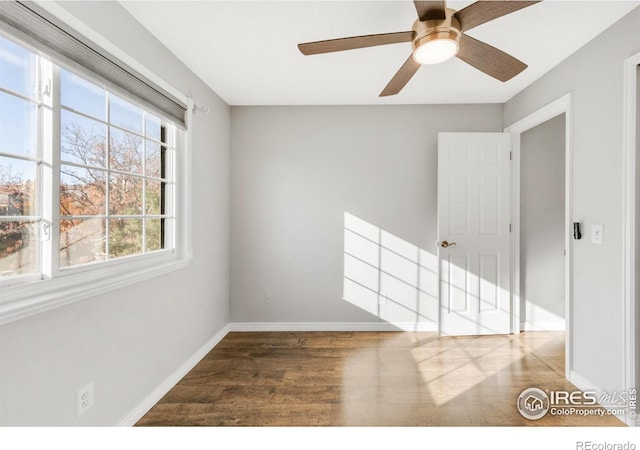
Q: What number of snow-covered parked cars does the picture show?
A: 0